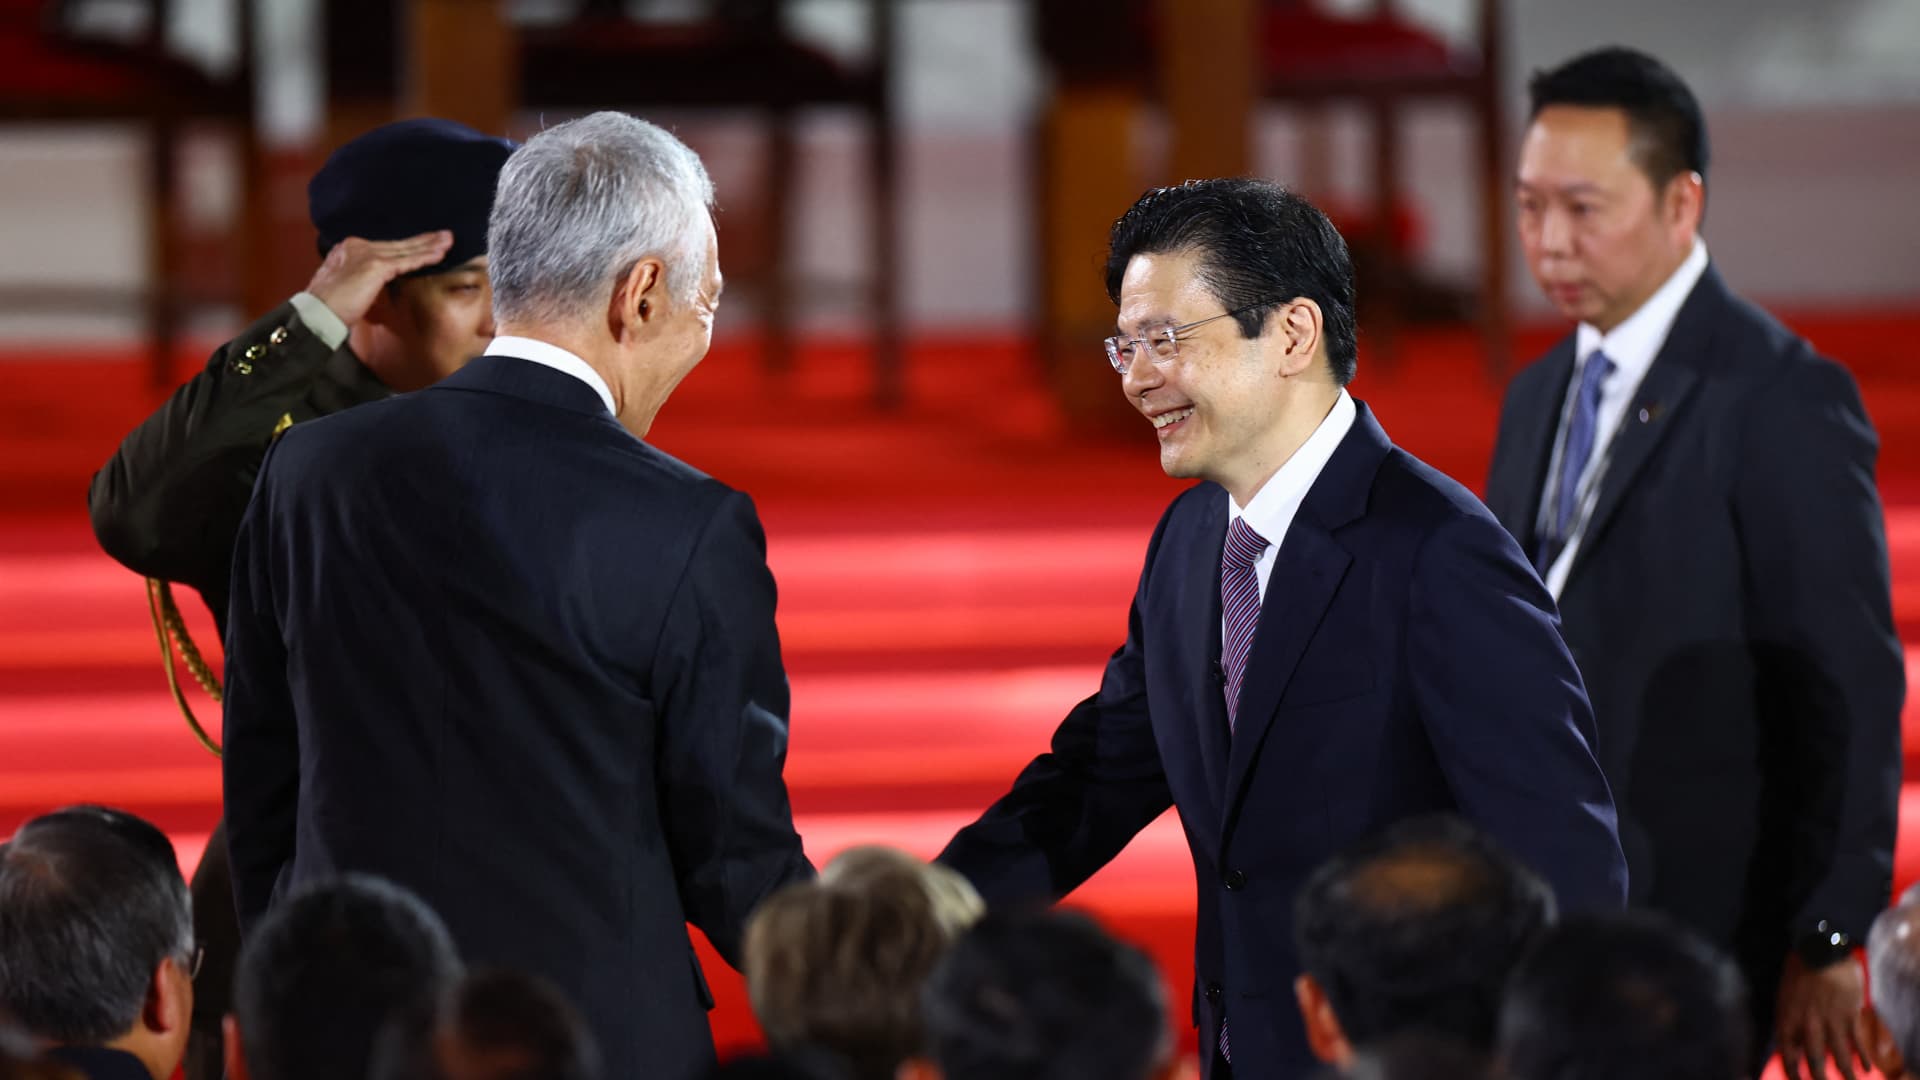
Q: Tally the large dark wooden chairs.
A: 3